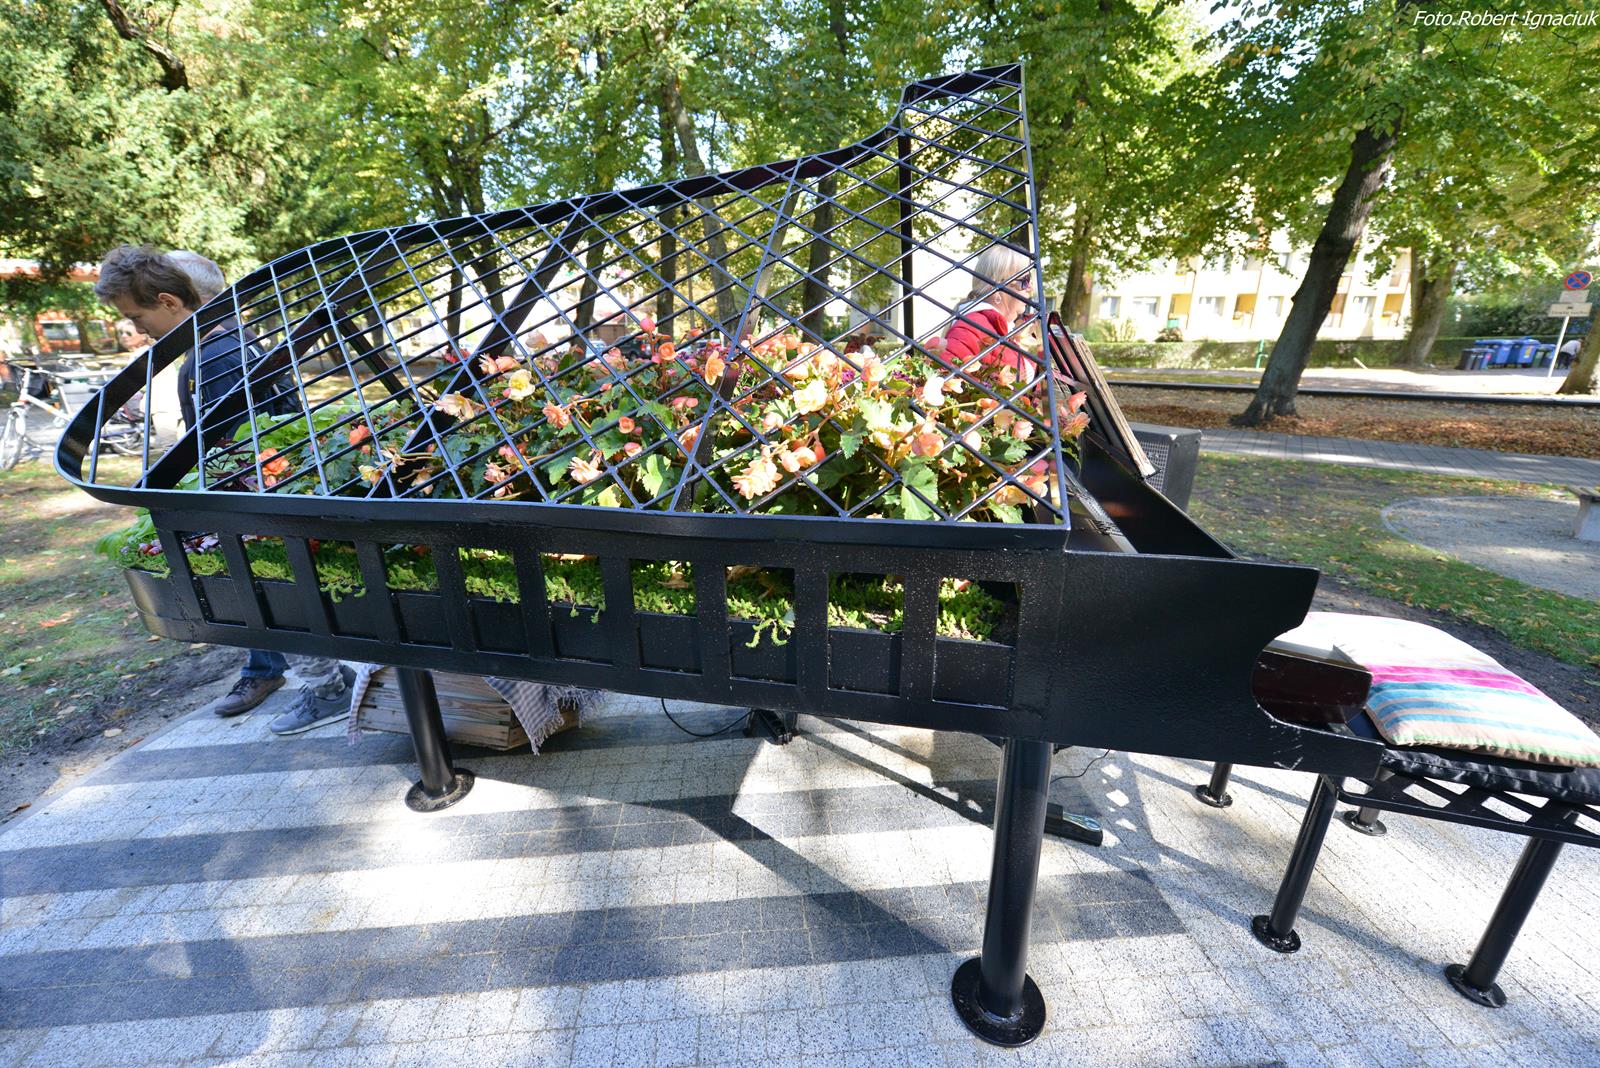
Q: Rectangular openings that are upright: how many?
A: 10